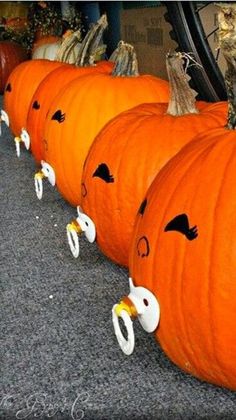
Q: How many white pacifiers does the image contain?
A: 5